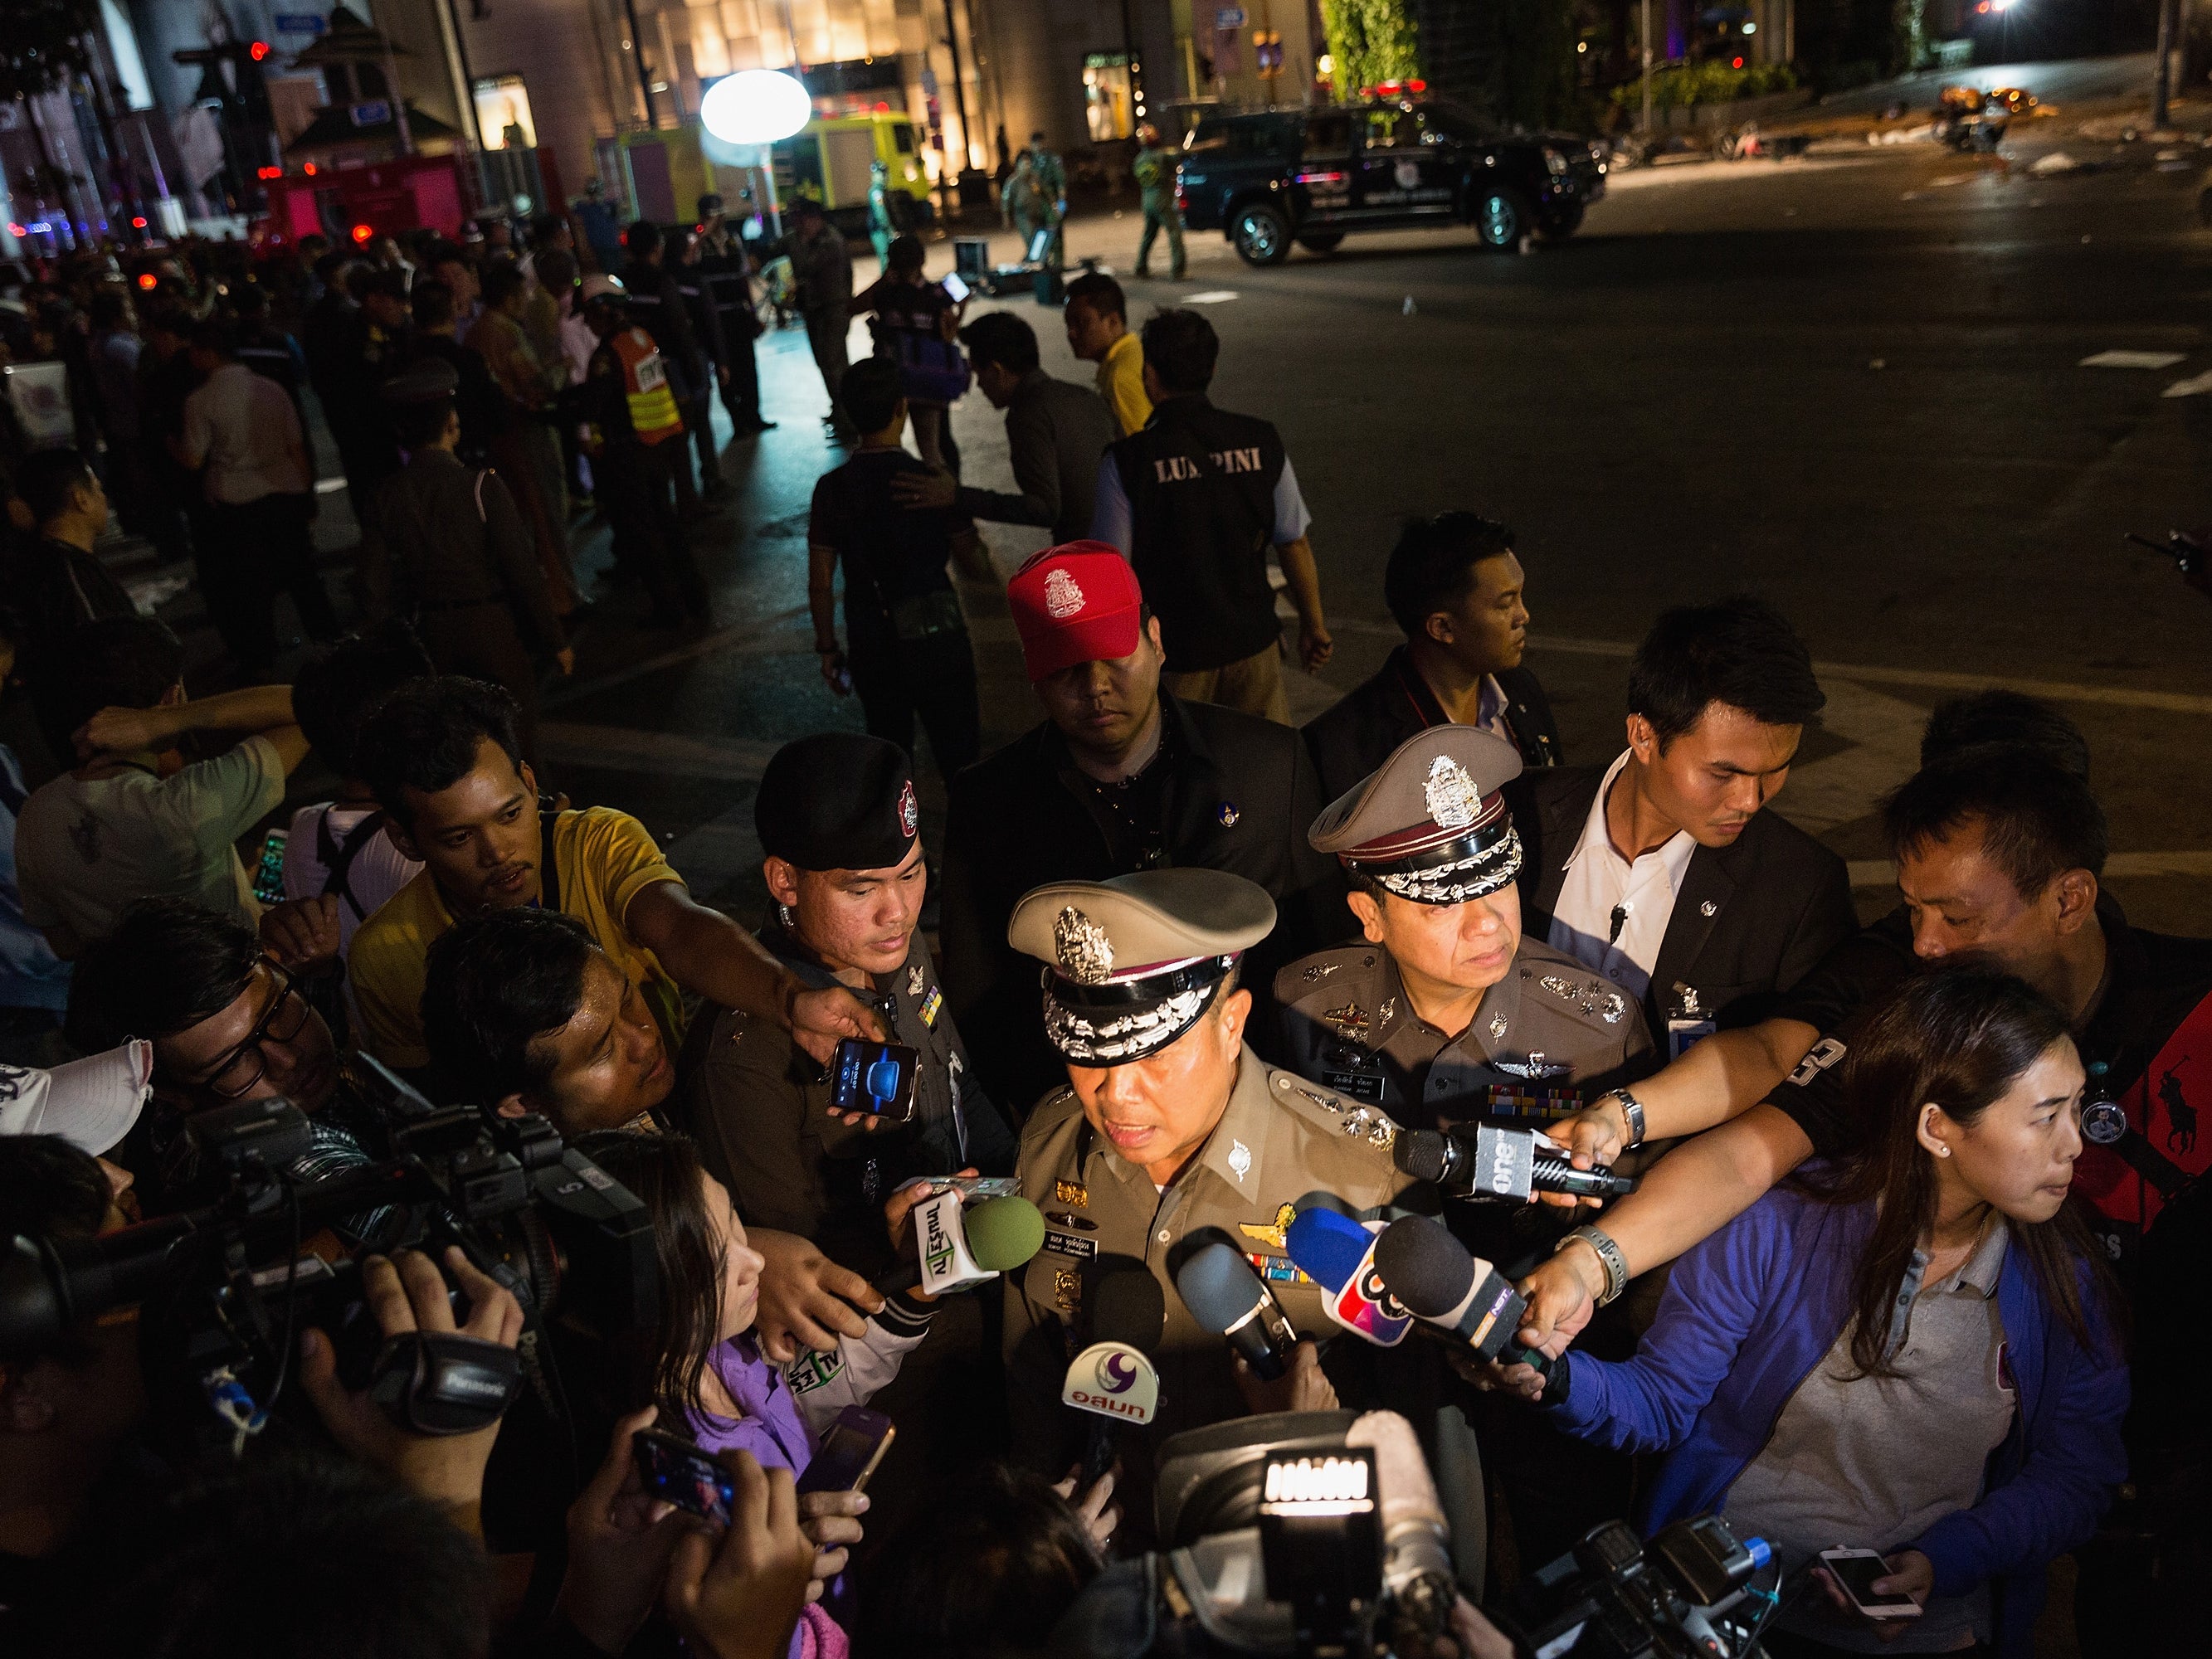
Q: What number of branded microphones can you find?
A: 5